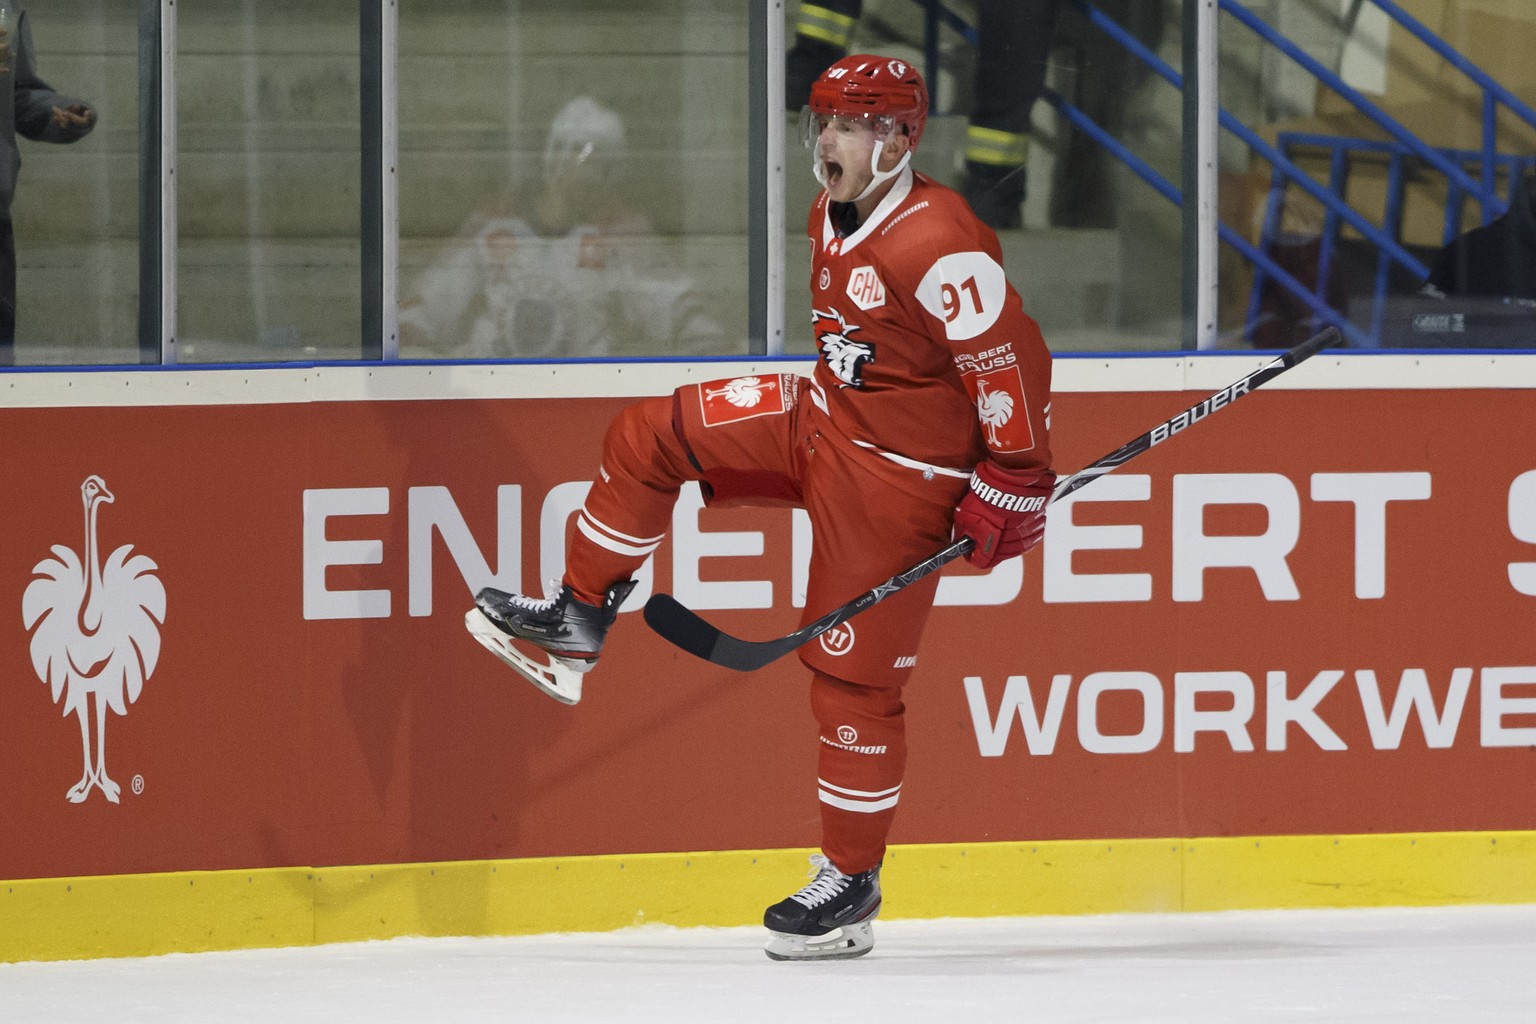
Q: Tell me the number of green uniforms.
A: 0